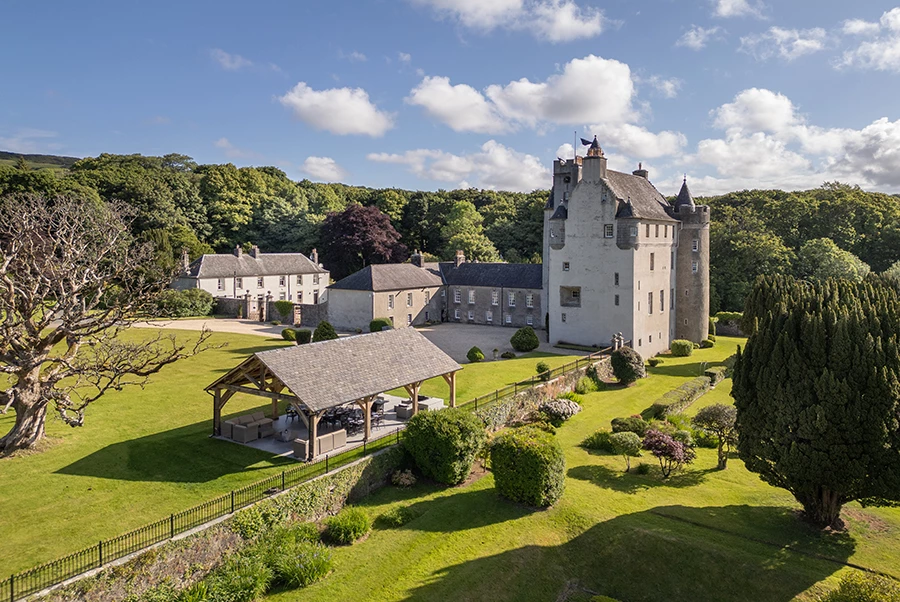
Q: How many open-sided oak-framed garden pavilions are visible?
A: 1